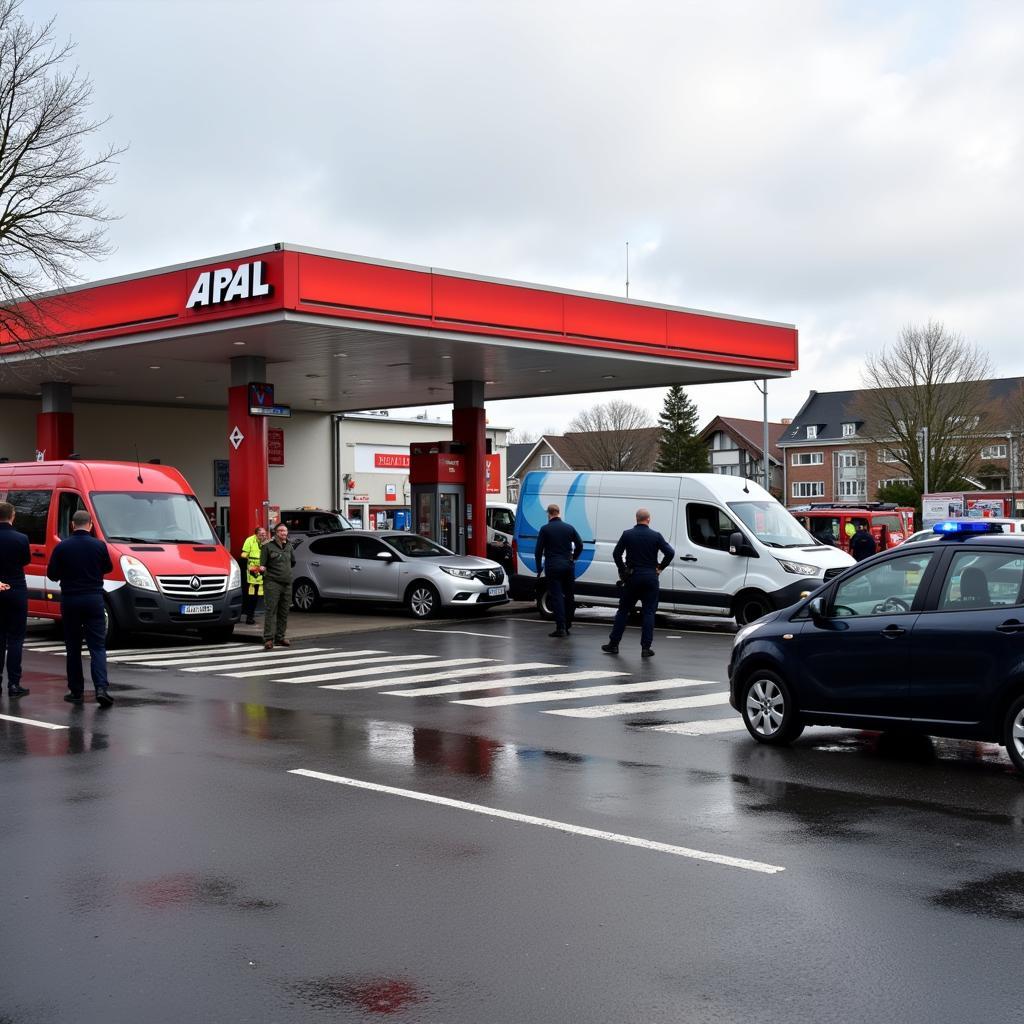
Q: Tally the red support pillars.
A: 3